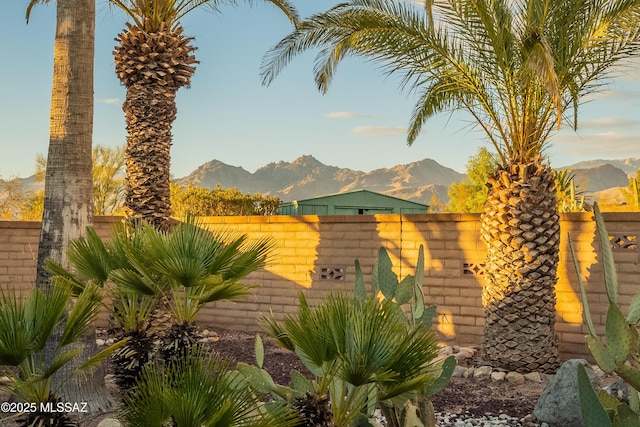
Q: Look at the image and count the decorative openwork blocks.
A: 3